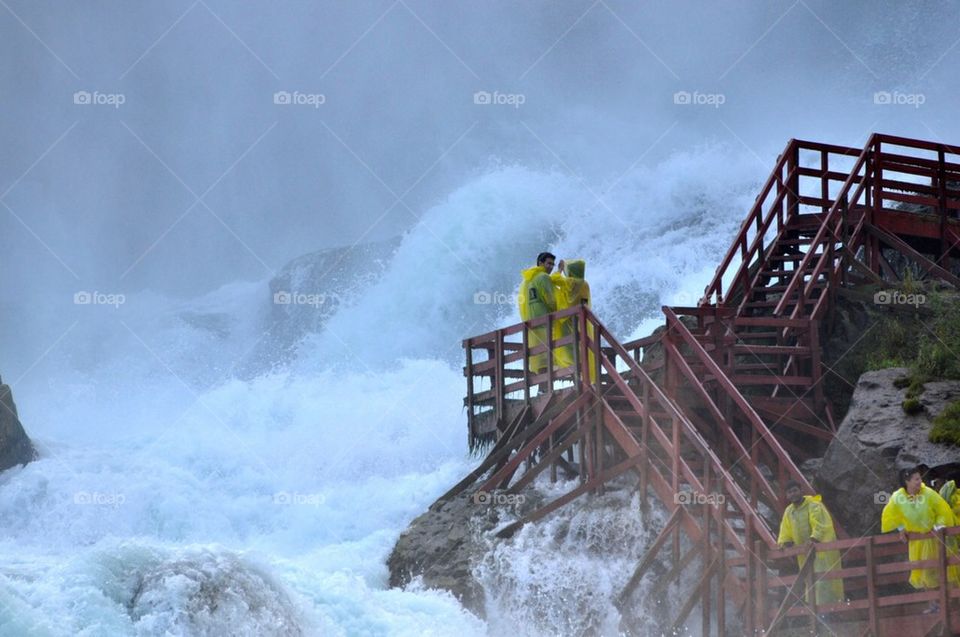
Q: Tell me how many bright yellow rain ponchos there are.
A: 5